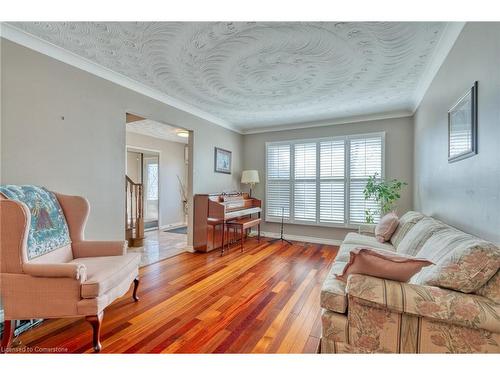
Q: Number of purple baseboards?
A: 0